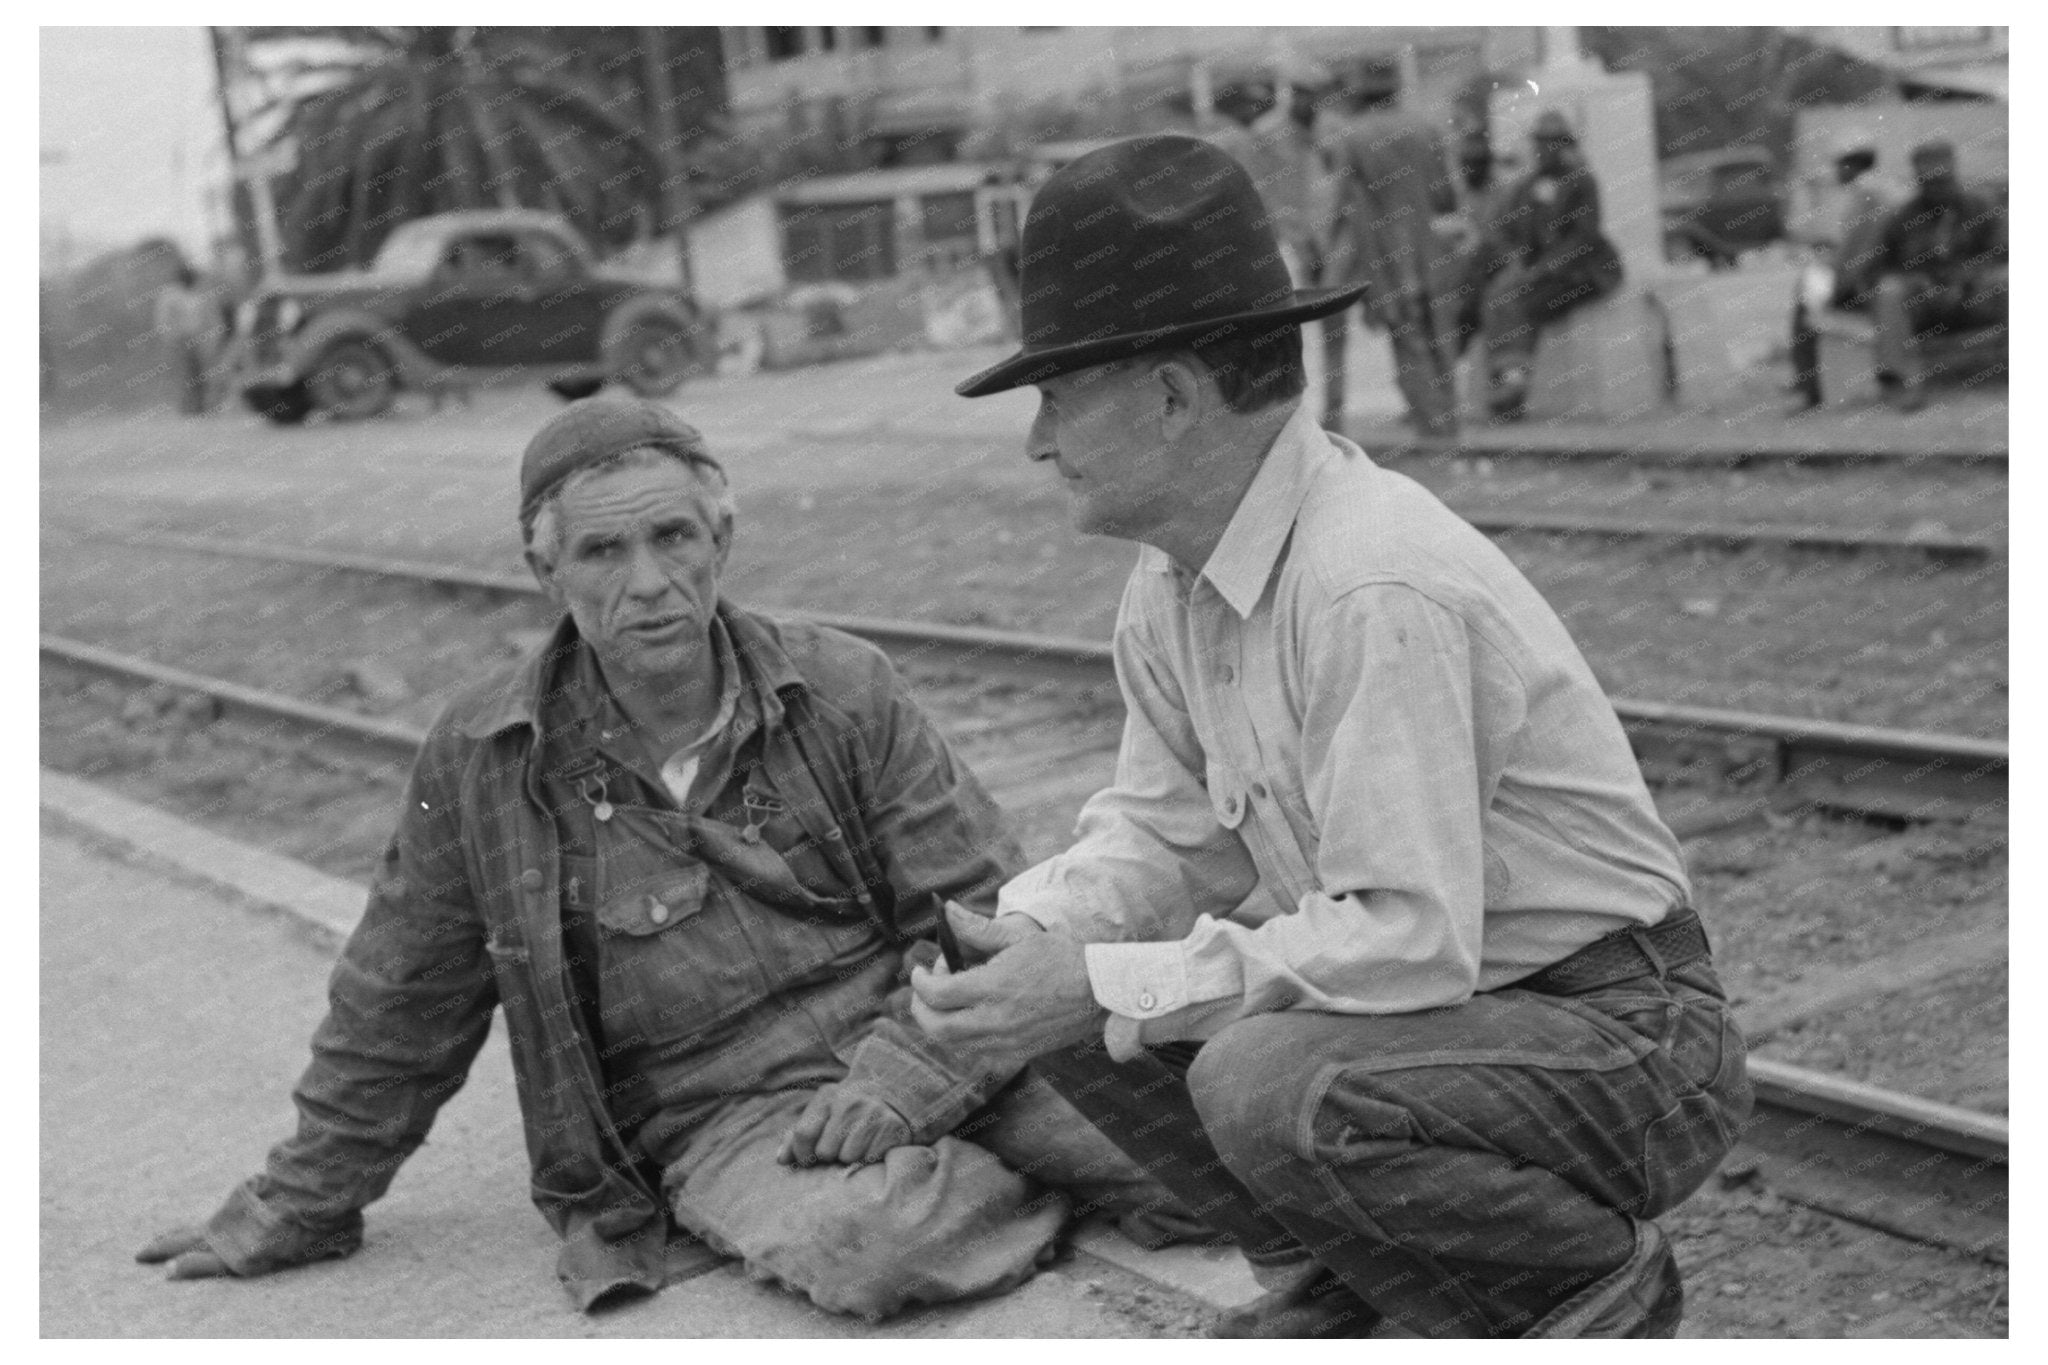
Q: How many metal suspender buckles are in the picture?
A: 2